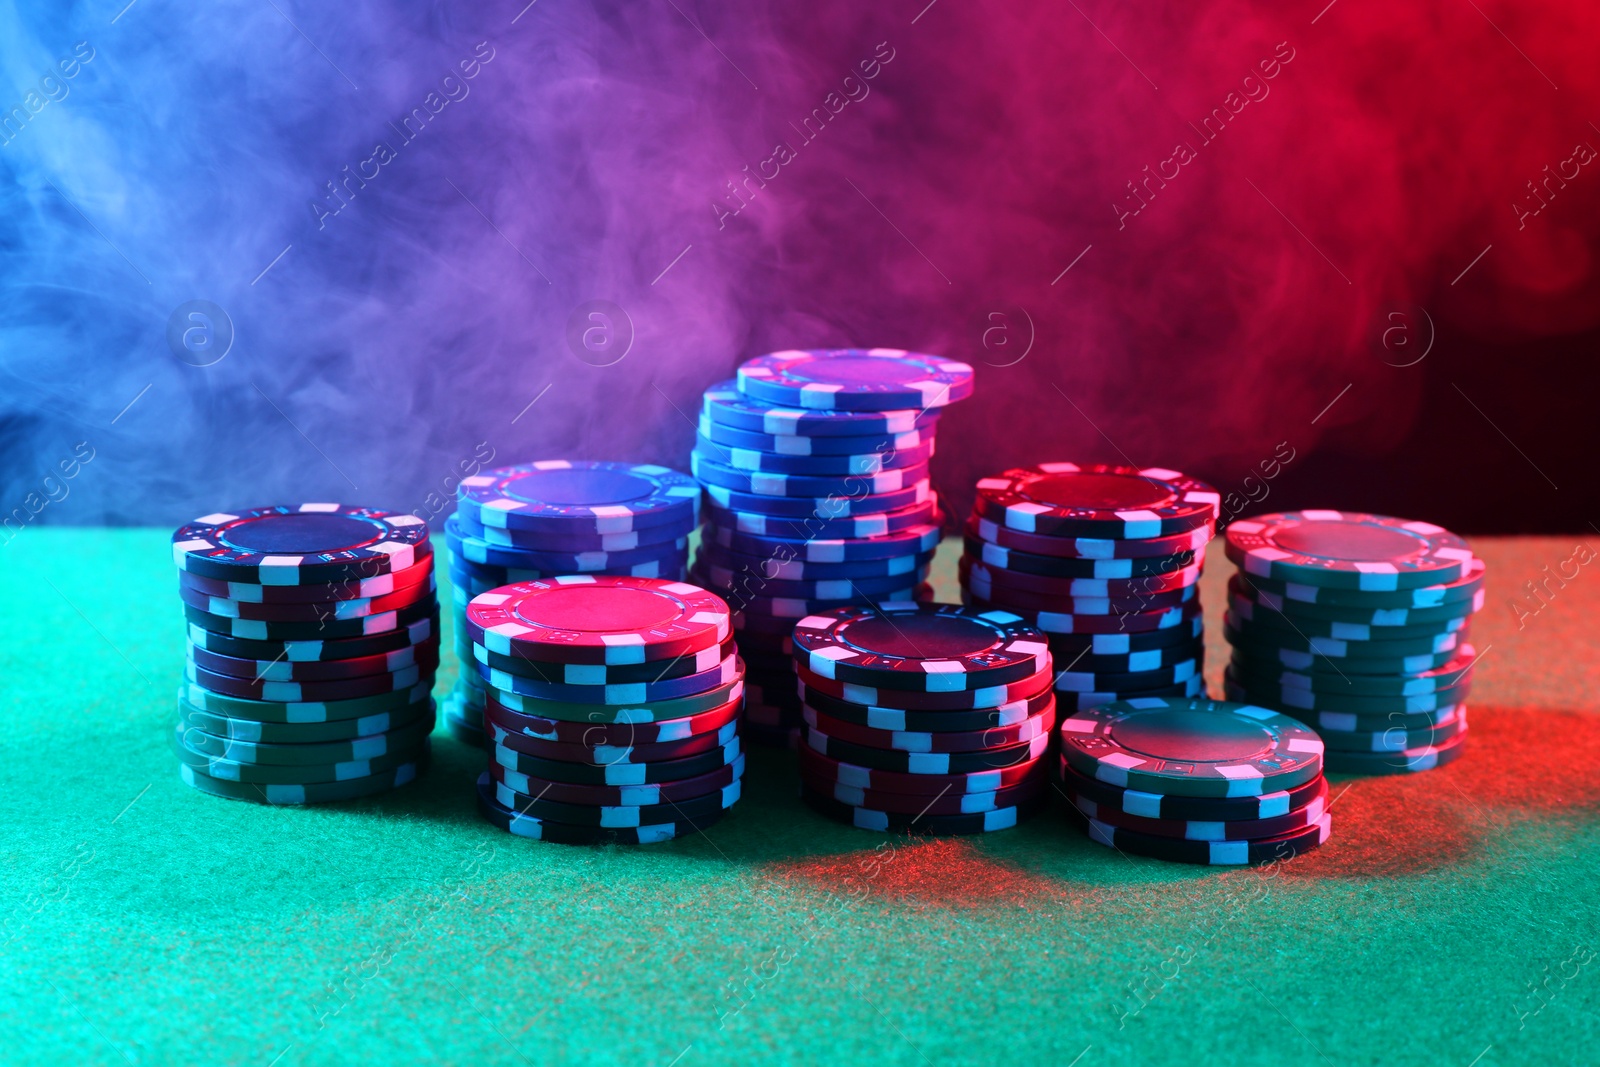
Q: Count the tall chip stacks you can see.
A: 7